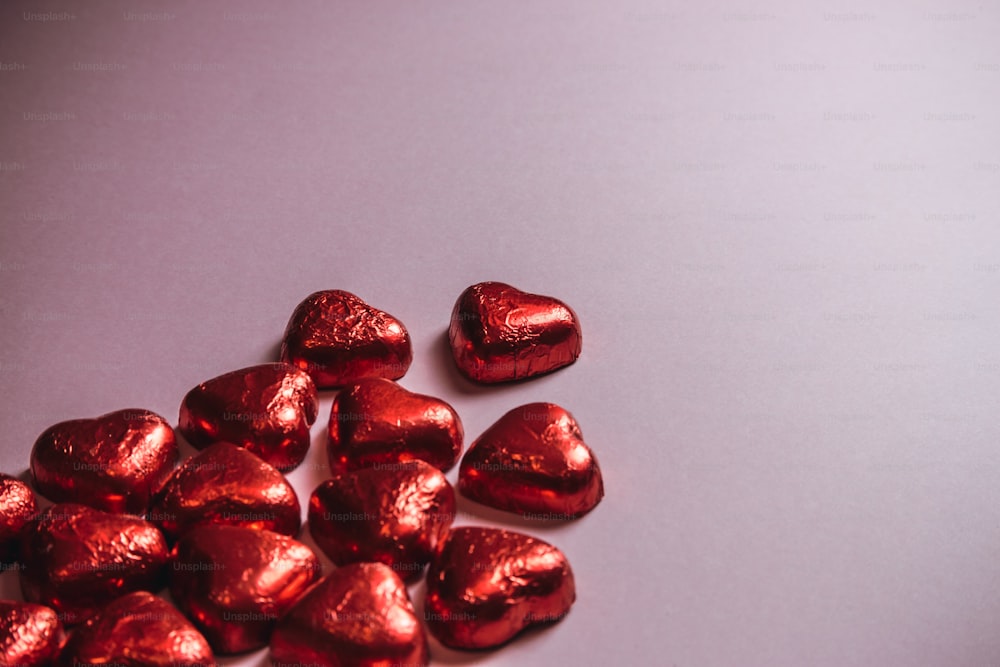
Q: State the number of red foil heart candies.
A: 15